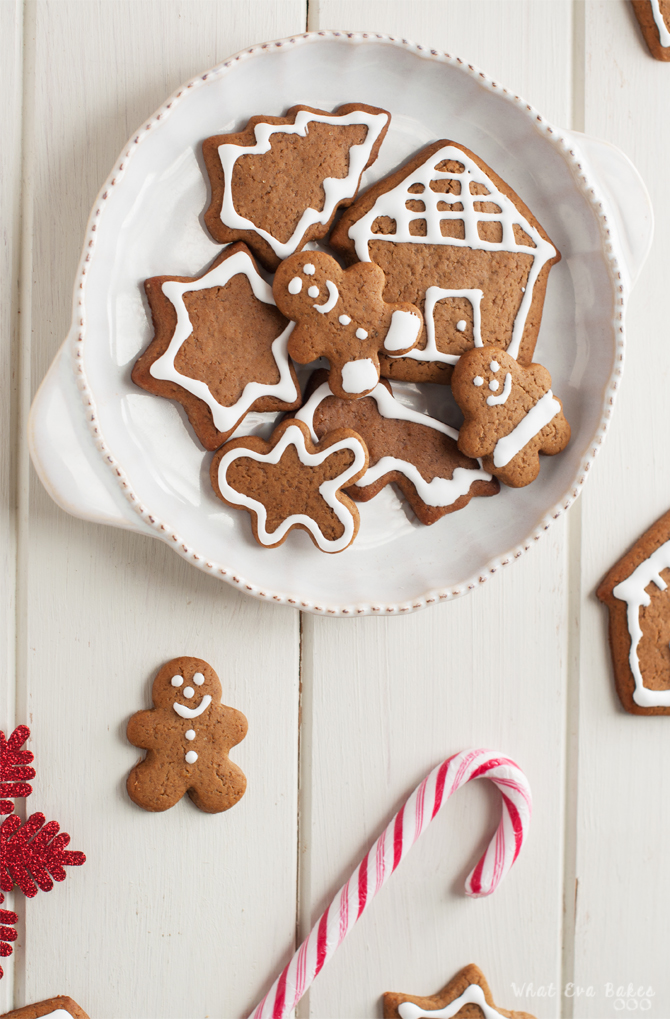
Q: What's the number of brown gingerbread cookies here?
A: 12